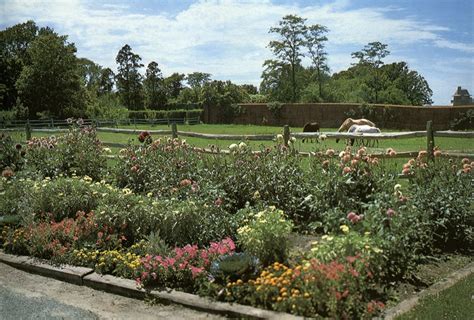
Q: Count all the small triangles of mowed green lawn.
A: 1